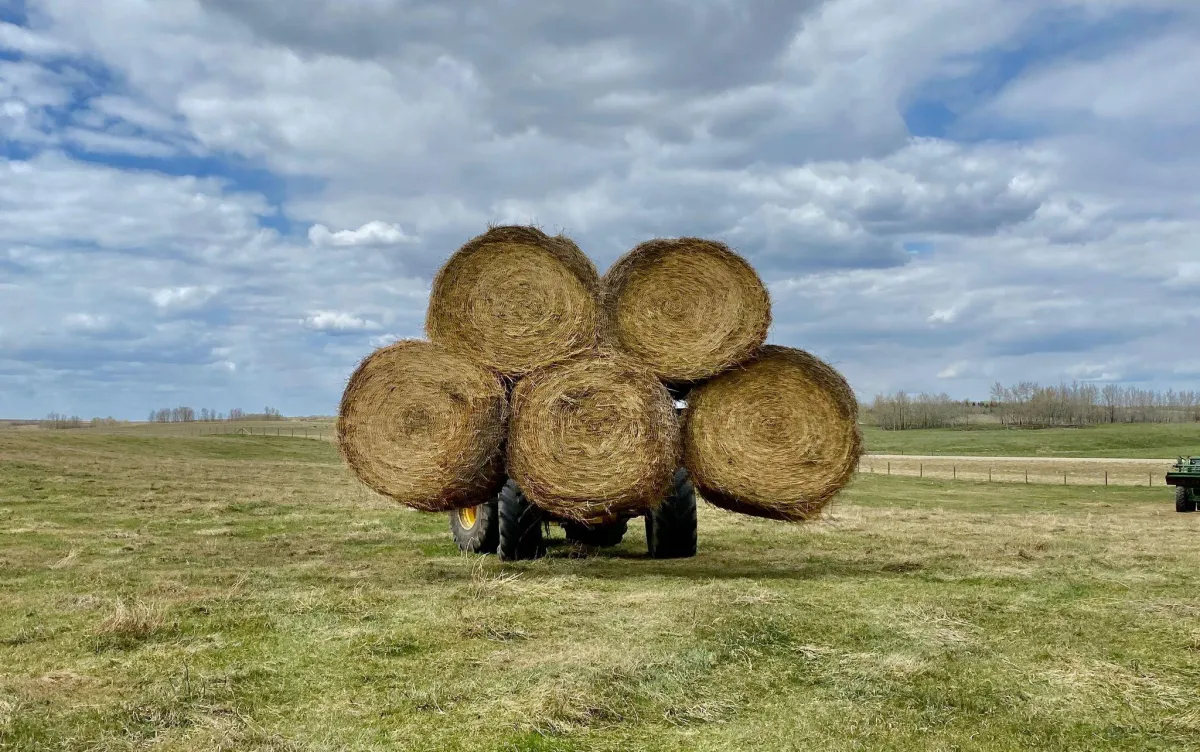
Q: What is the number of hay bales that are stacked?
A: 5